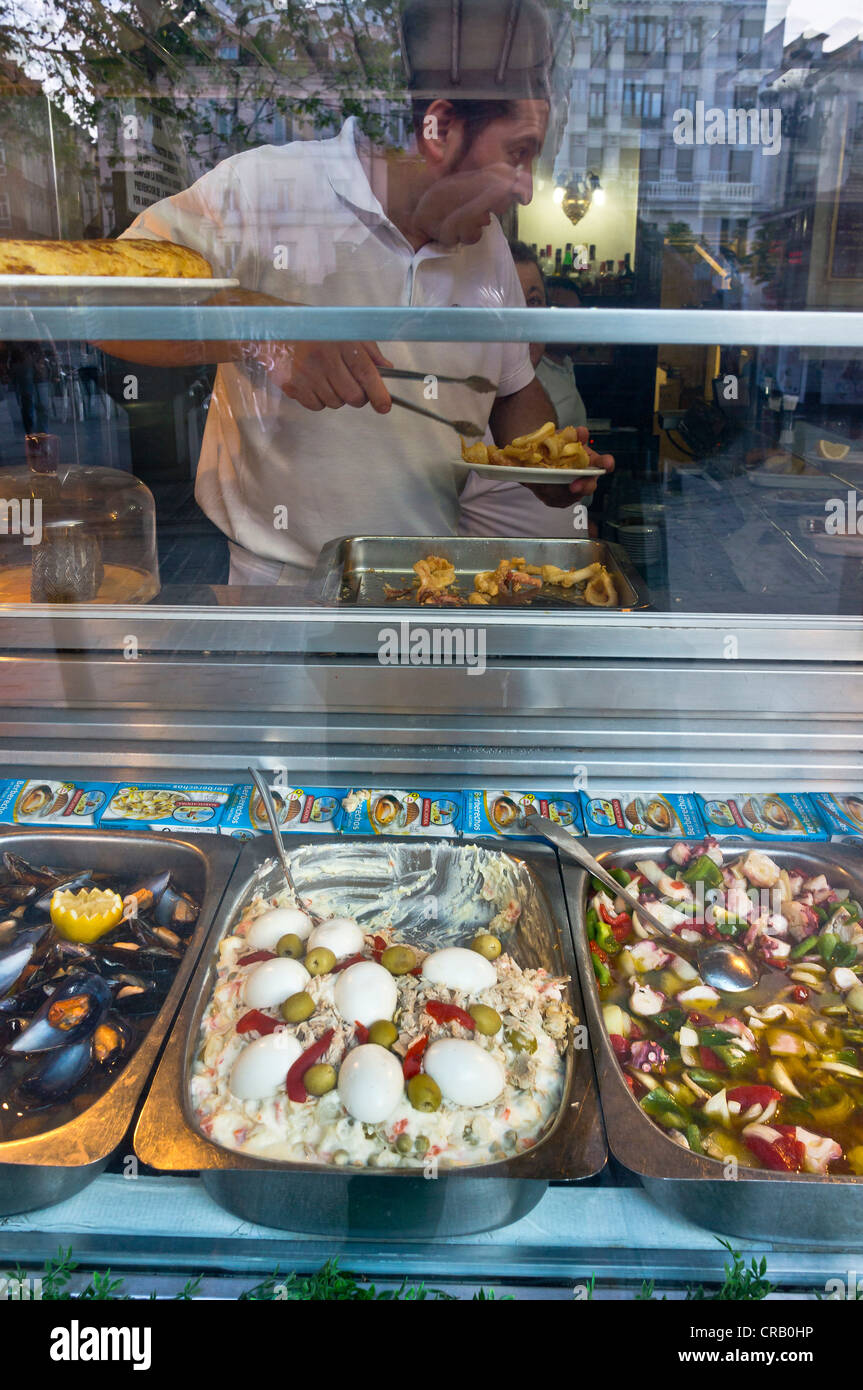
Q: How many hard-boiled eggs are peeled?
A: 8